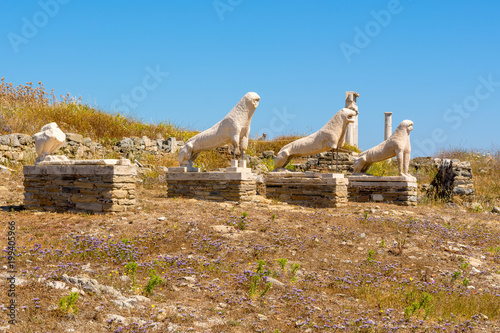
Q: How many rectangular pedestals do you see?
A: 4